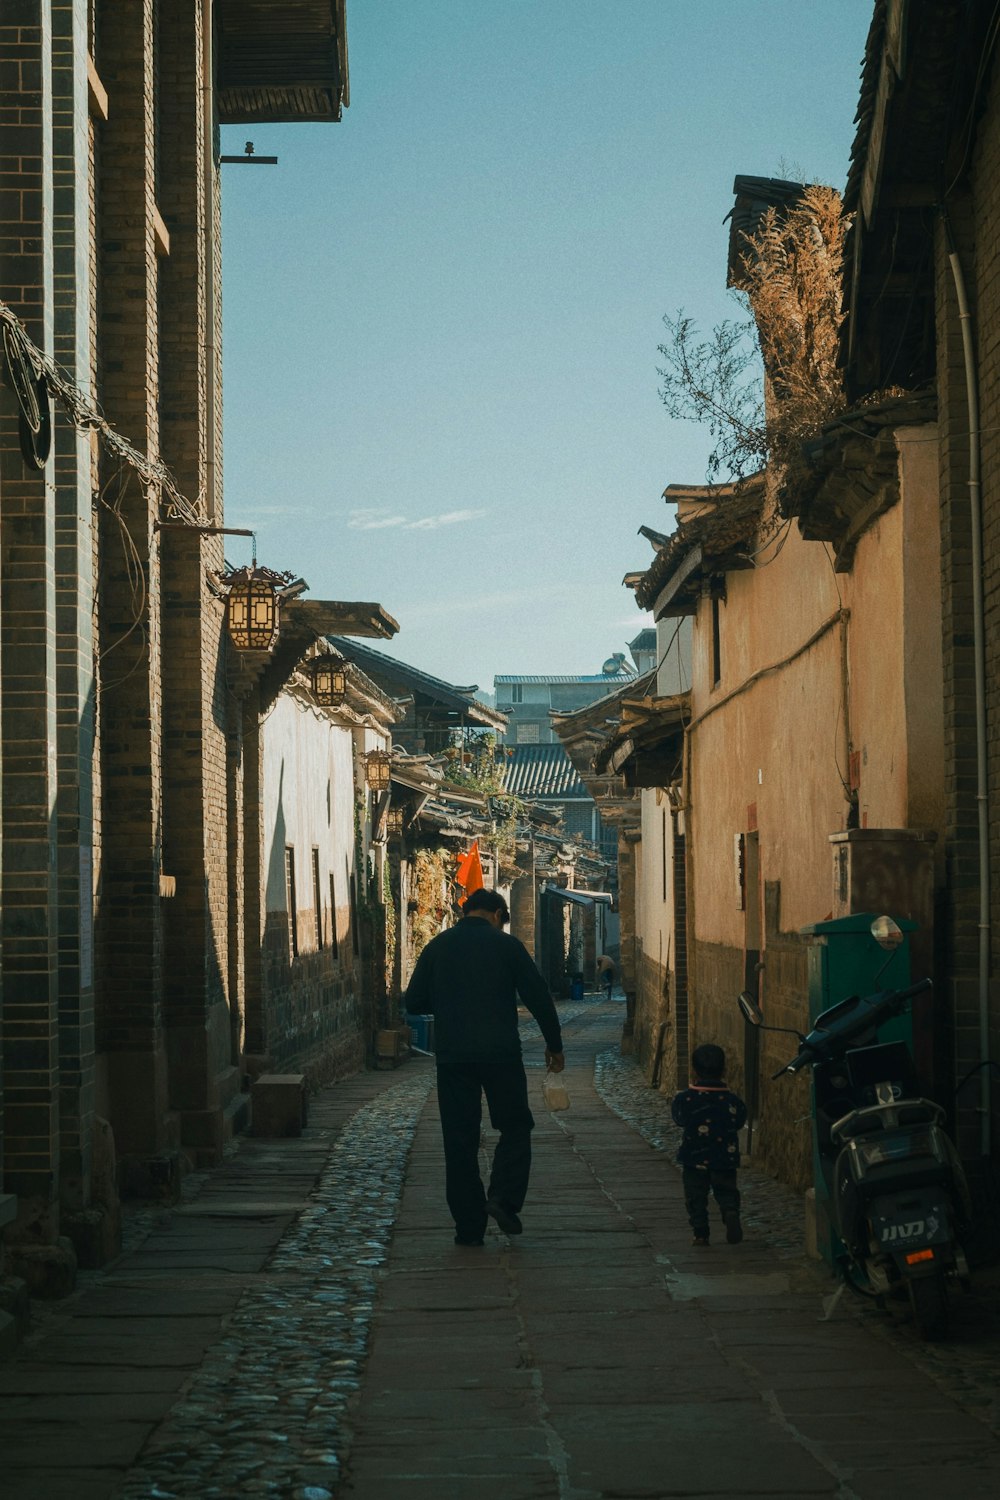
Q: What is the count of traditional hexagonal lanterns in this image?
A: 4